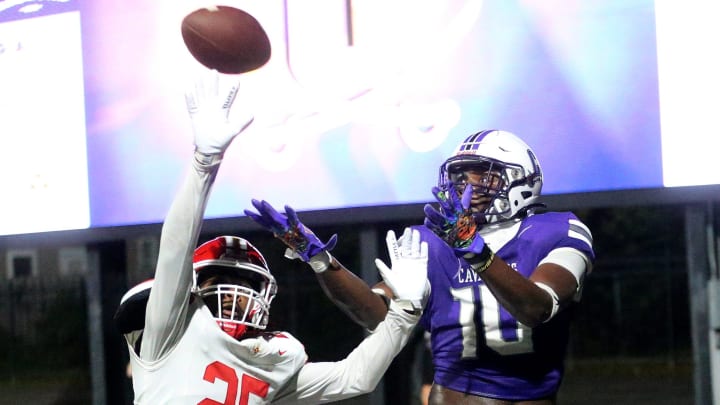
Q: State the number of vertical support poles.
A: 3